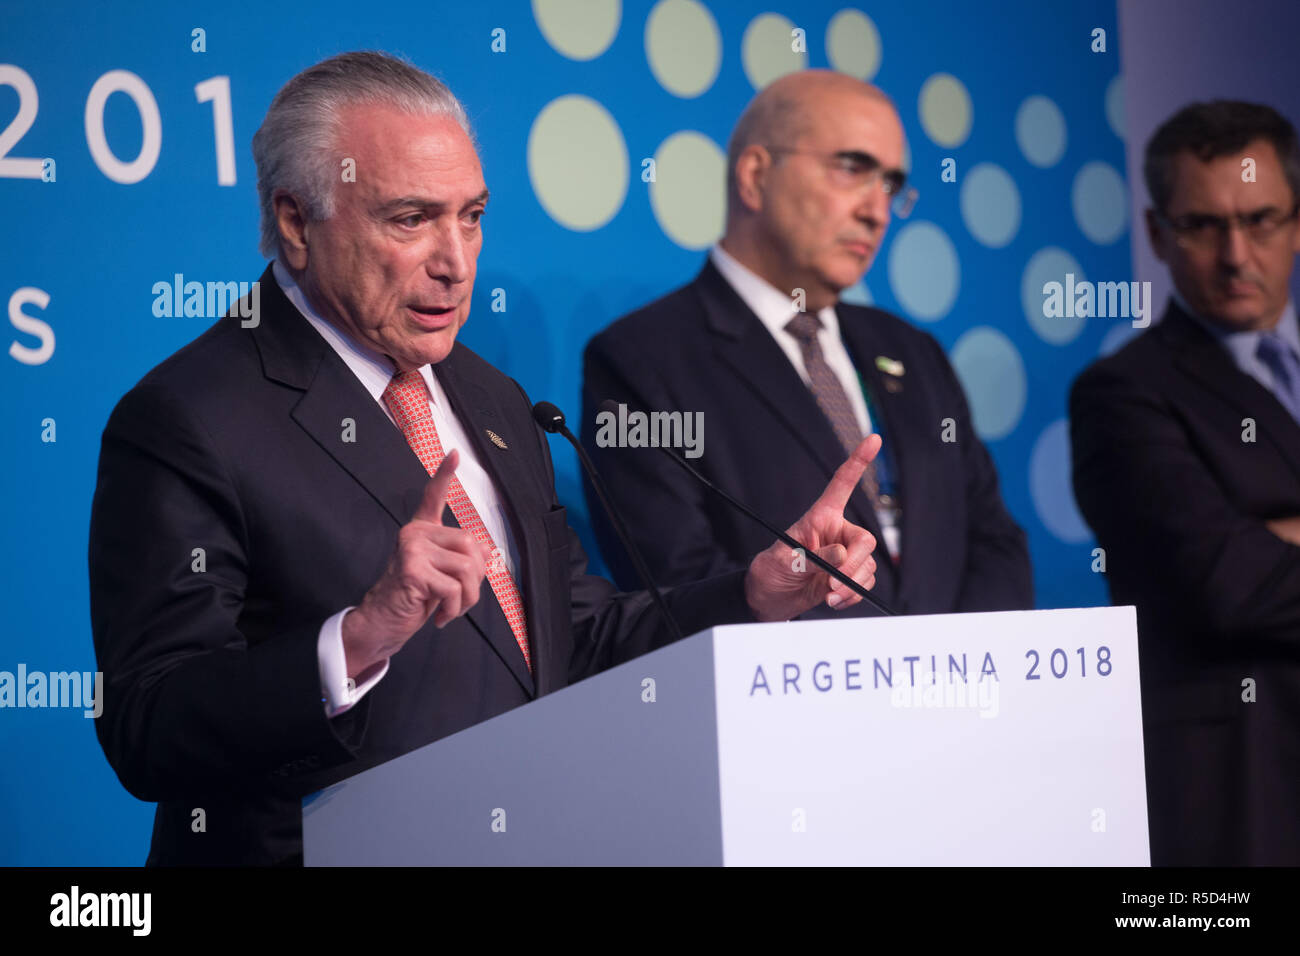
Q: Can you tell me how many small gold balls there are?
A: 0